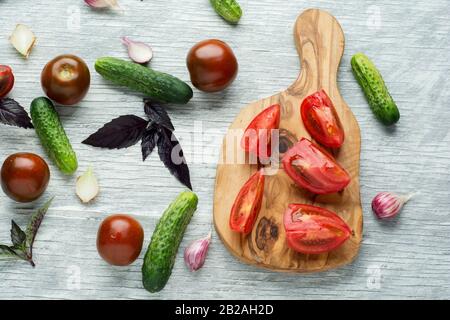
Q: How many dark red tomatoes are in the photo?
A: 4